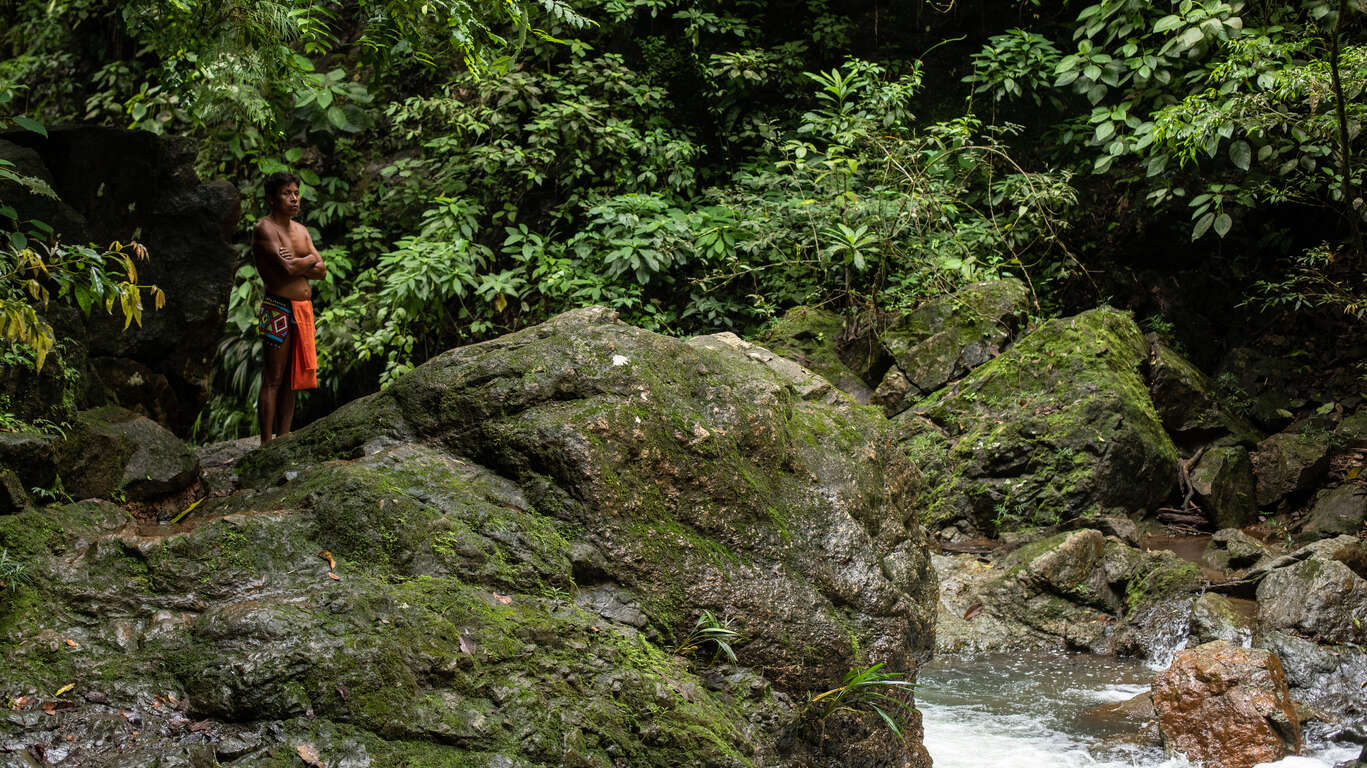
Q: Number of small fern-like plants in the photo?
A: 2